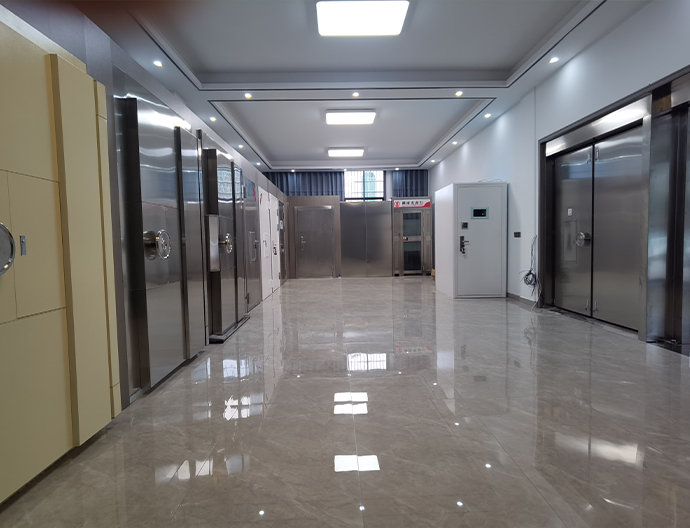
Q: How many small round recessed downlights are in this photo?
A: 14